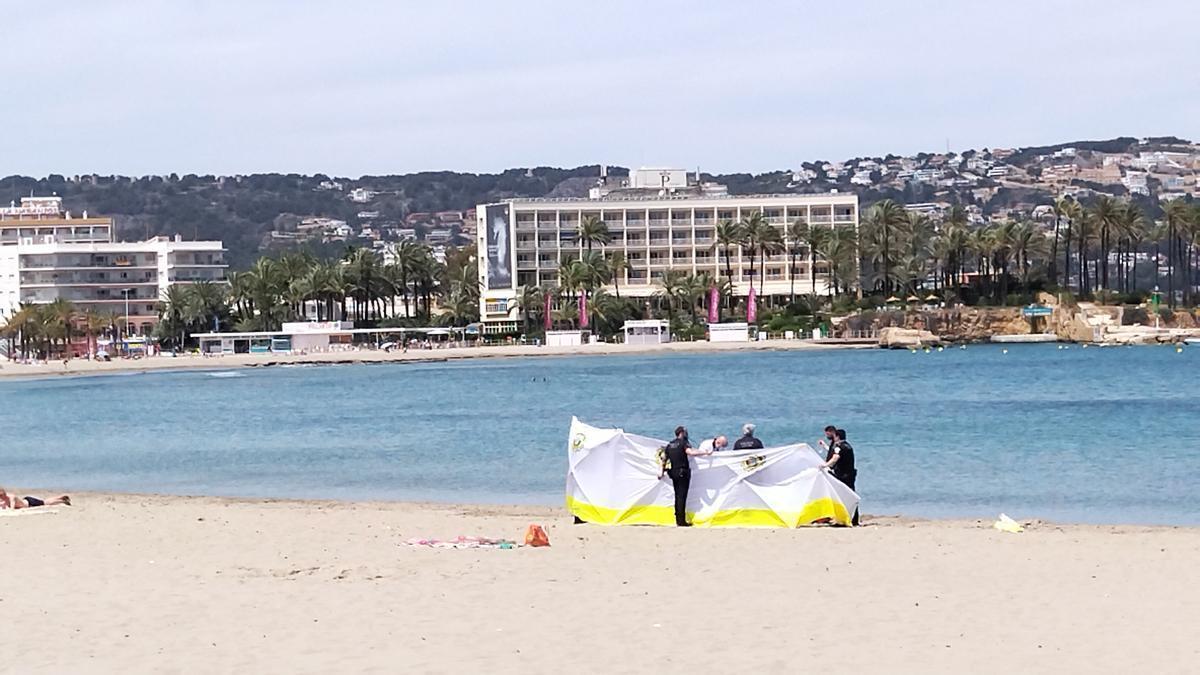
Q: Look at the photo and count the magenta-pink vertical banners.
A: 4